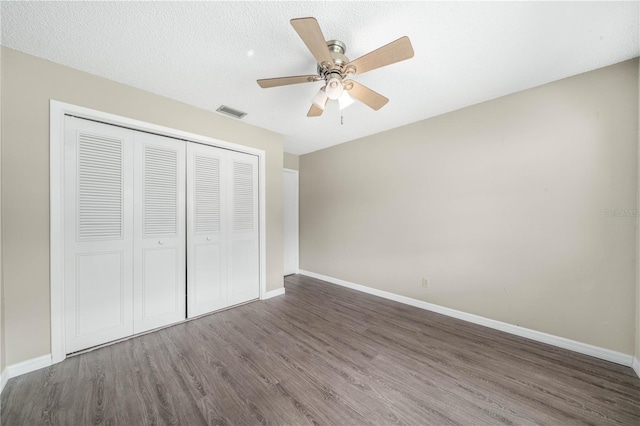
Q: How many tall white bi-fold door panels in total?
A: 4